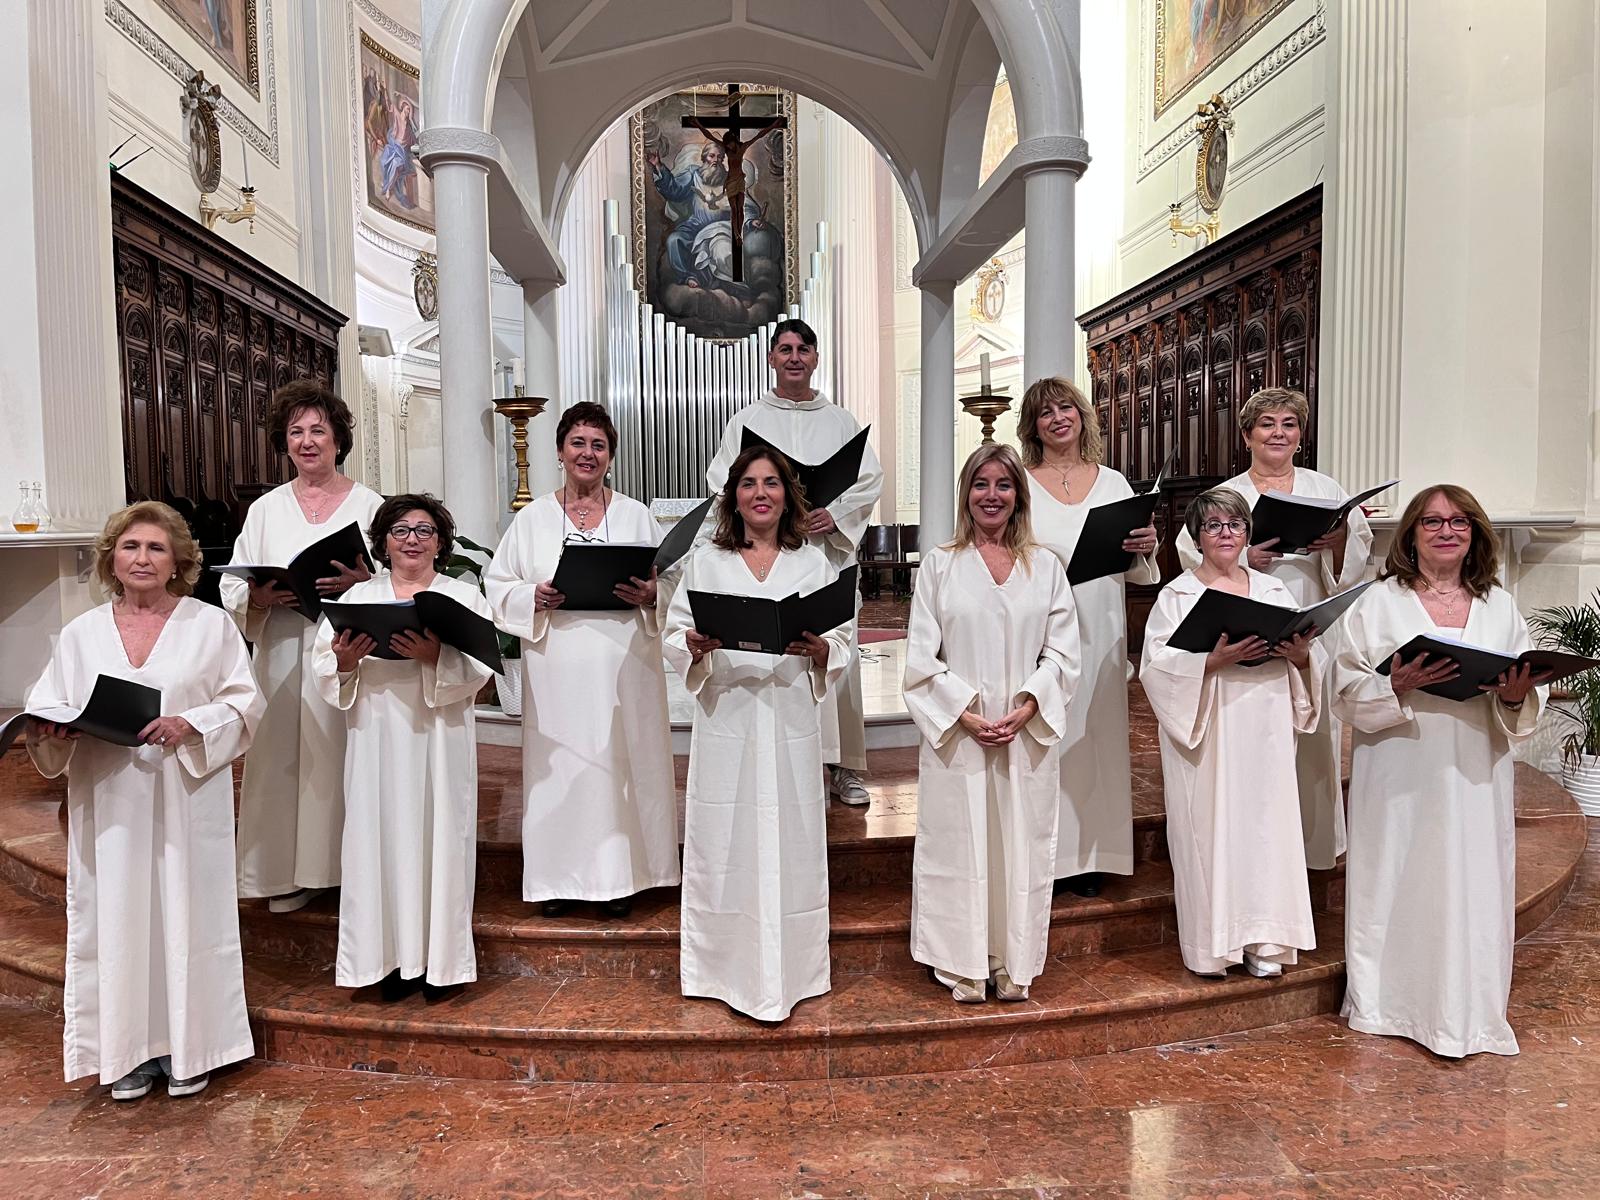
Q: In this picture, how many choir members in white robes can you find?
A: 11